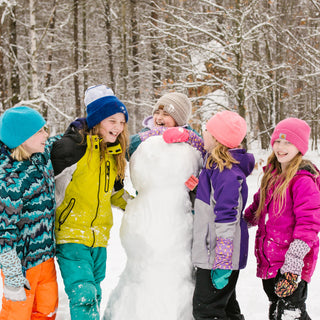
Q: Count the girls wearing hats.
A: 5